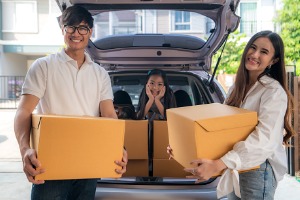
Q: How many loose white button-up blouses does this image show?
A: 1